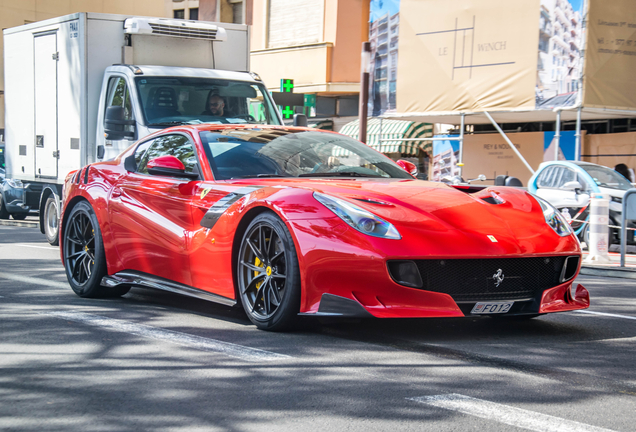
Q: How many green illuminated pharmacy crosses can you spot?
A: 2